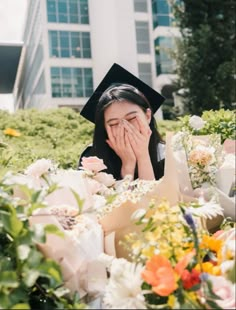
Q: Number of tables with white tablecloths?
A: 0